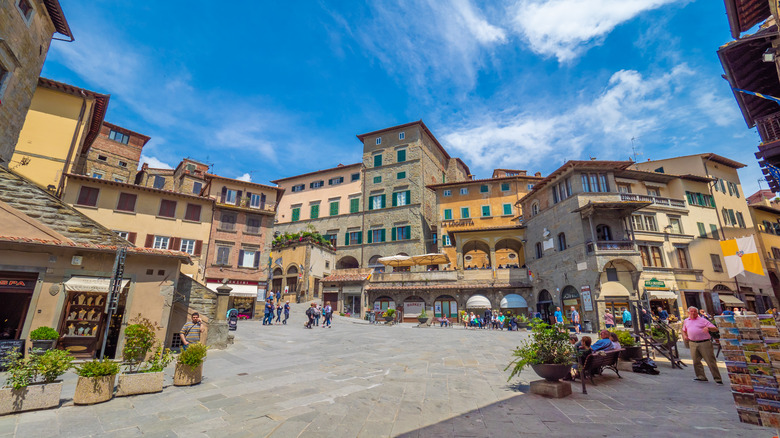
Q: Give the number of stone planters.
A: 4